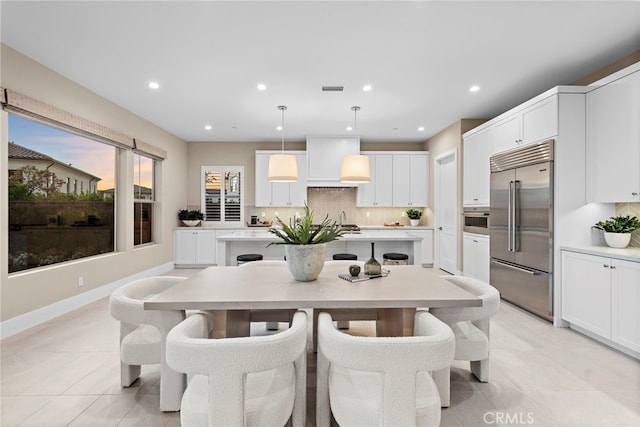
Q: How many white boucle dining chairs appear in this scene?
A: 6